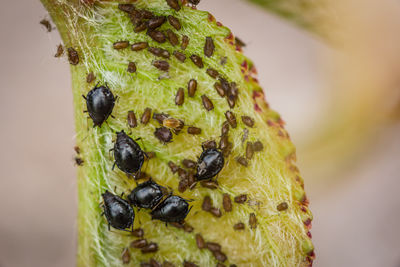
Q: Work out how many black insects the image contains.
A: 6